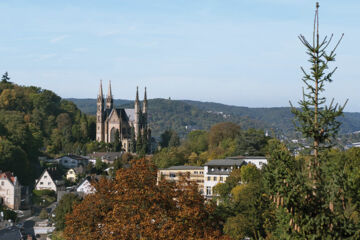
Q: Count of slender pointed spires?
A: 4